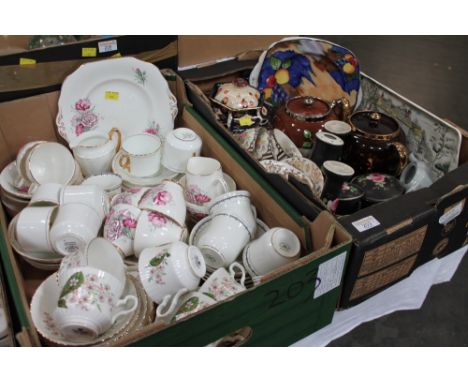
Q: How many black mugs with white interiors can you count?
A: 3